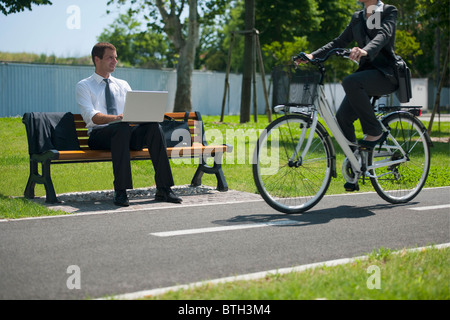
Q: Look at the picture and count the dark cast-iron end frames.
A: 2